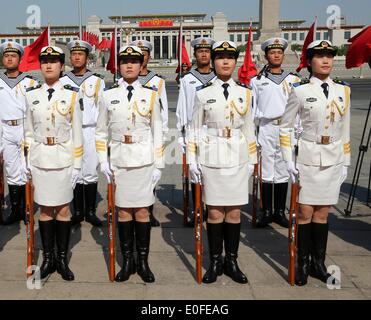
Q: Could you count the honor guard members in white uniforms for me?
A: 9